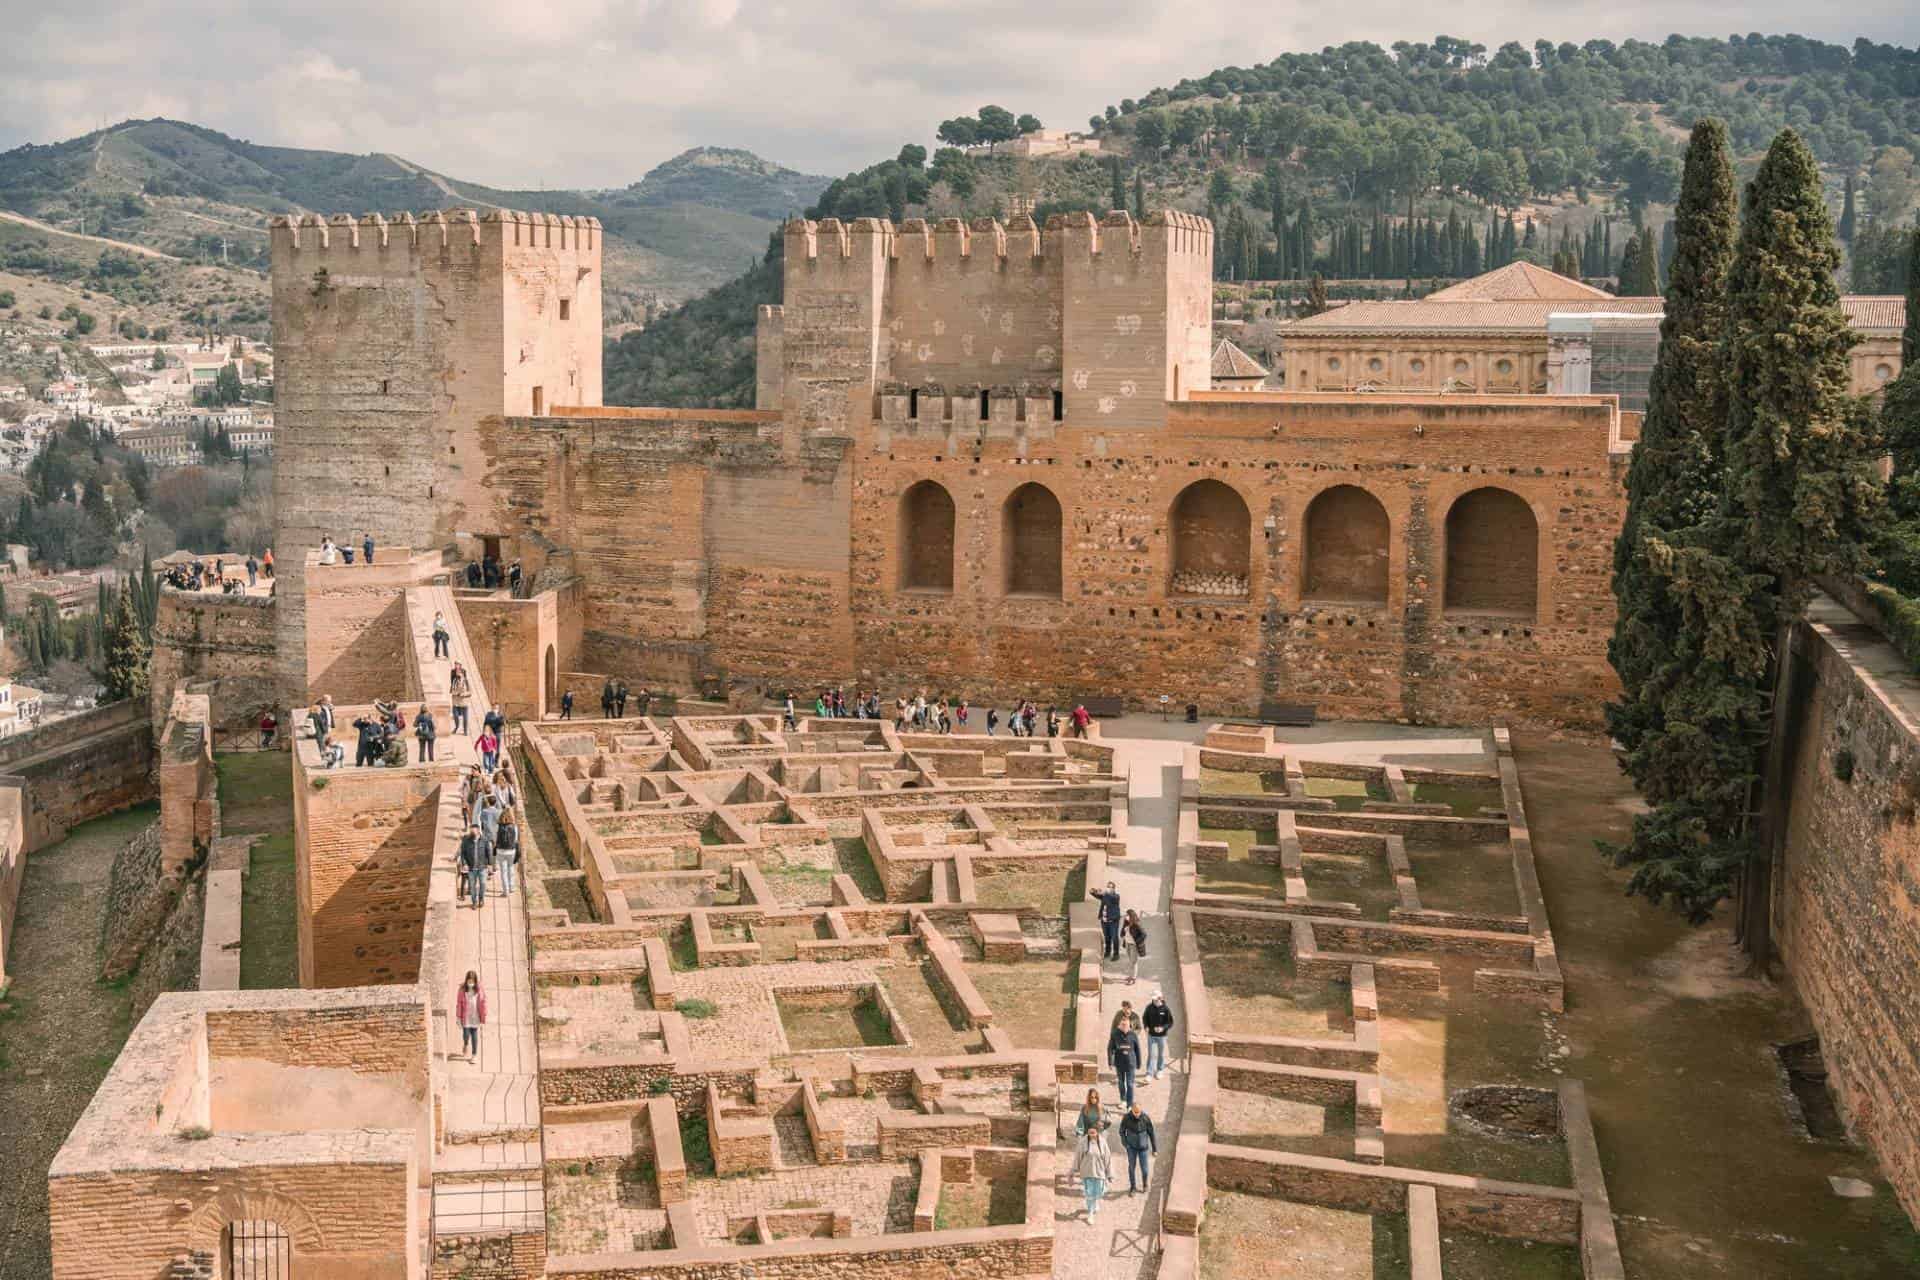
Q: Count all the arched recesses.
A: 5